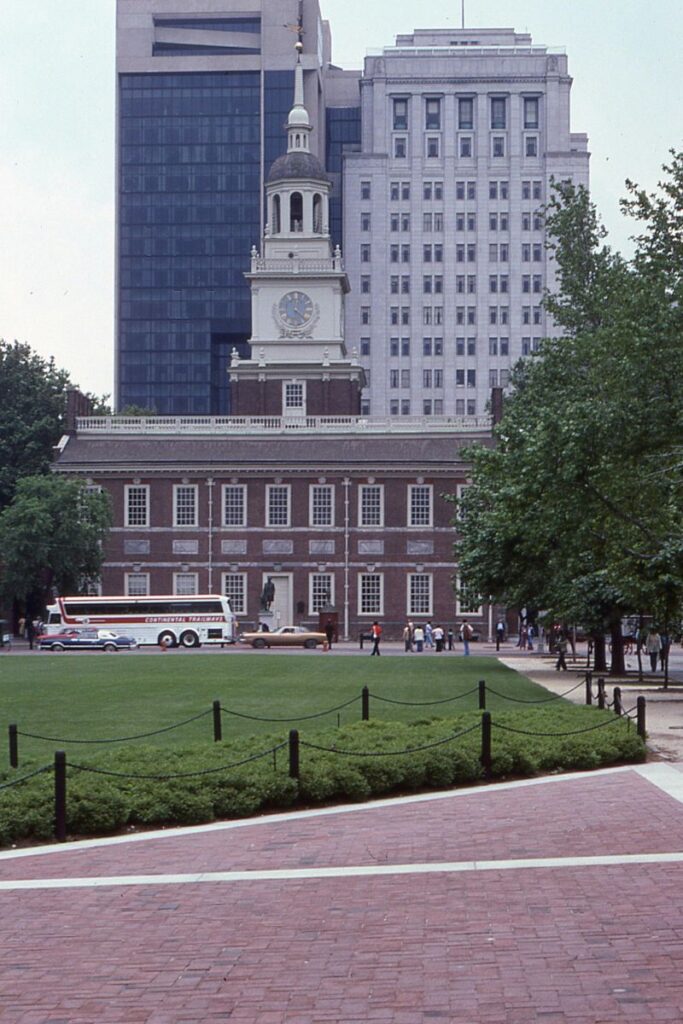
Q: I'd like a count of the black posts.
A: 11